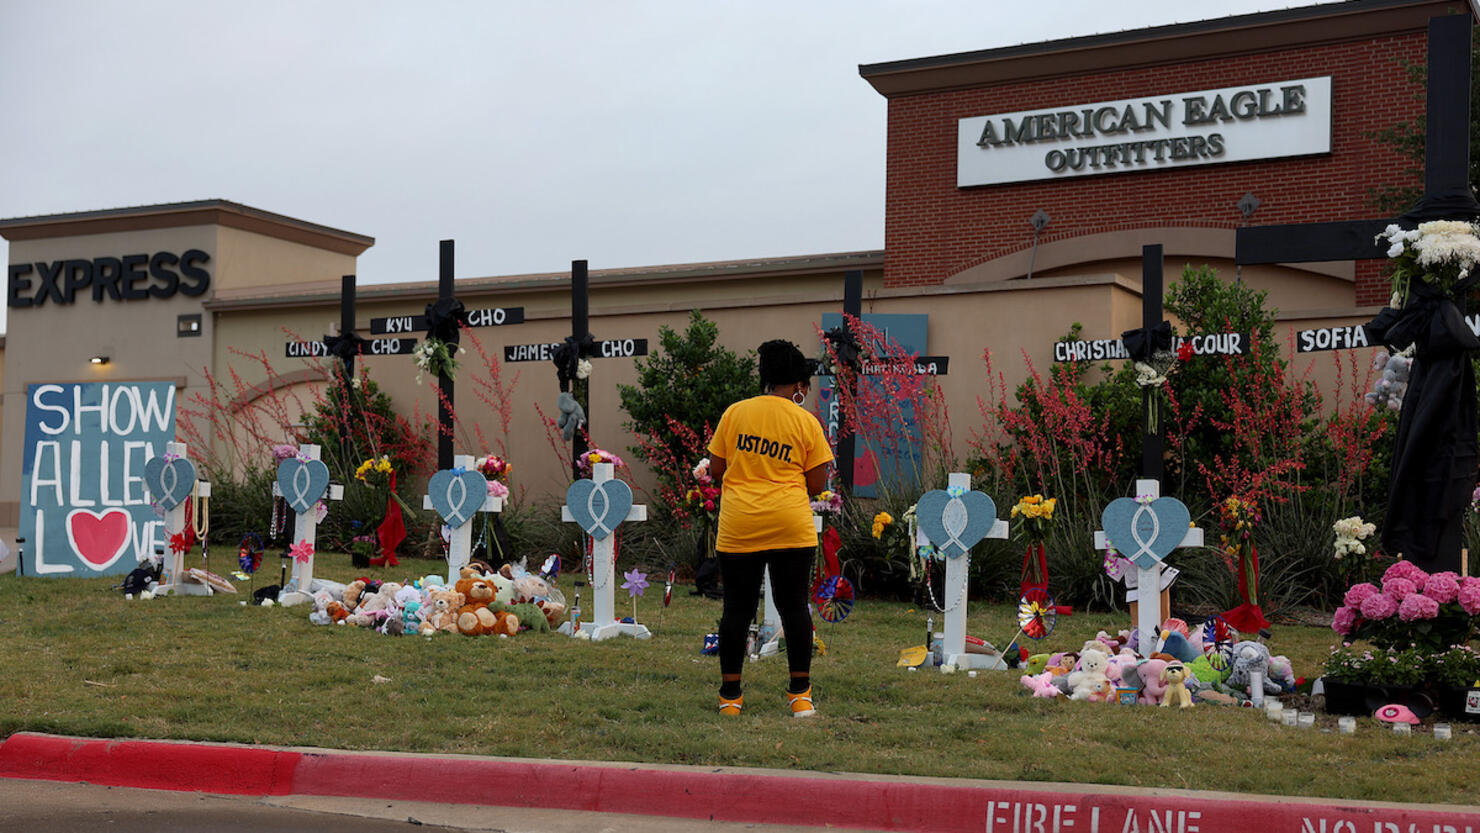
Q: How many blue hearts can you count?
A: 6